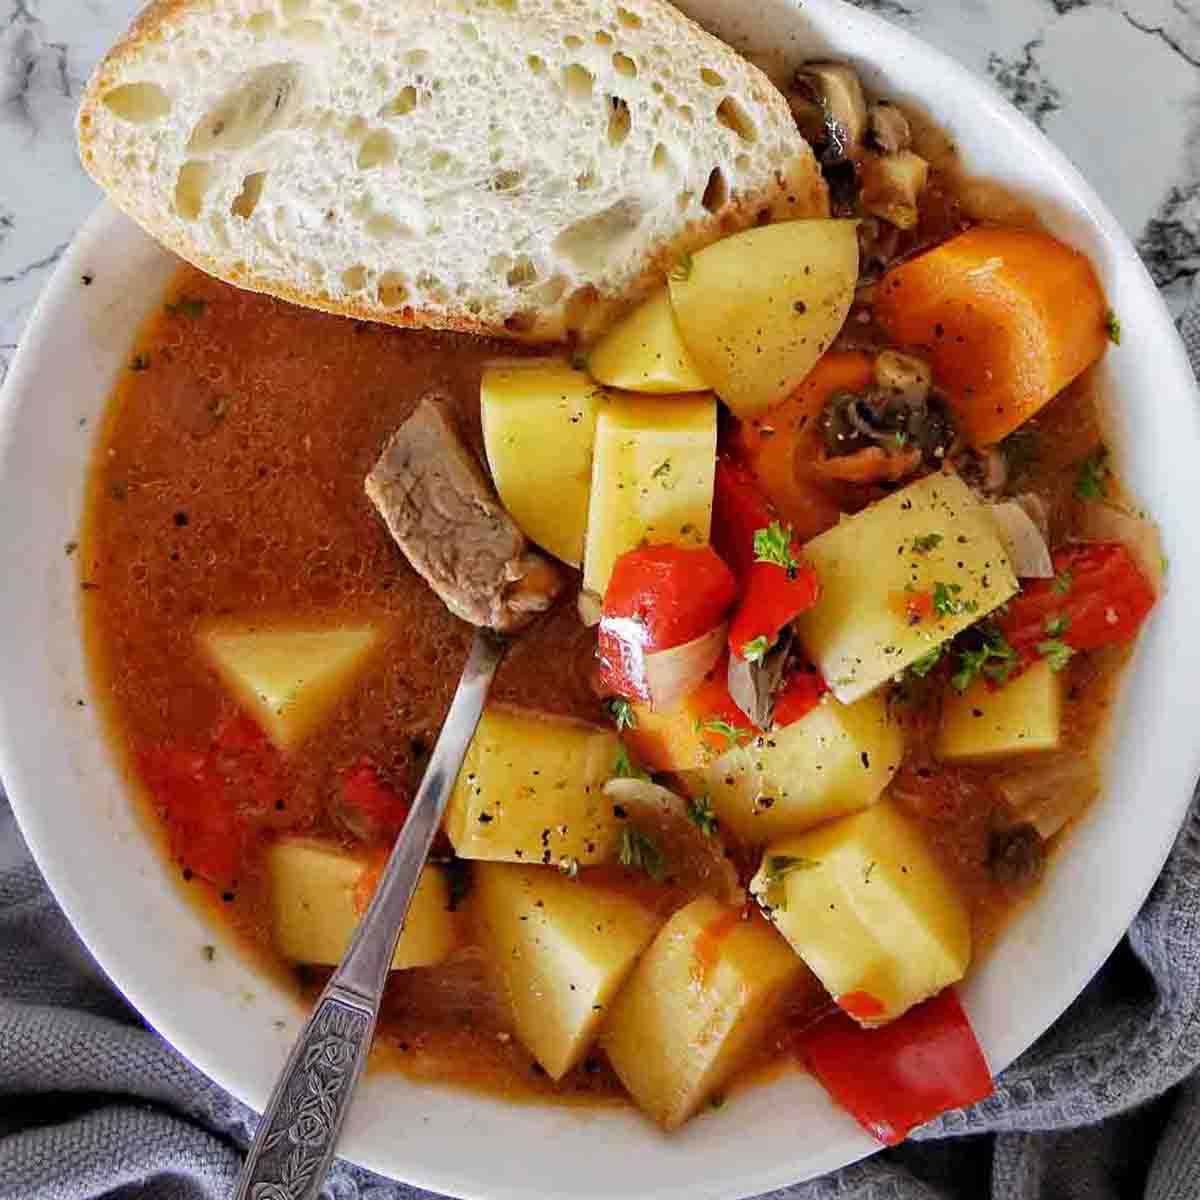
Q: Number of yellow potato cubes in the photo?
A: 13